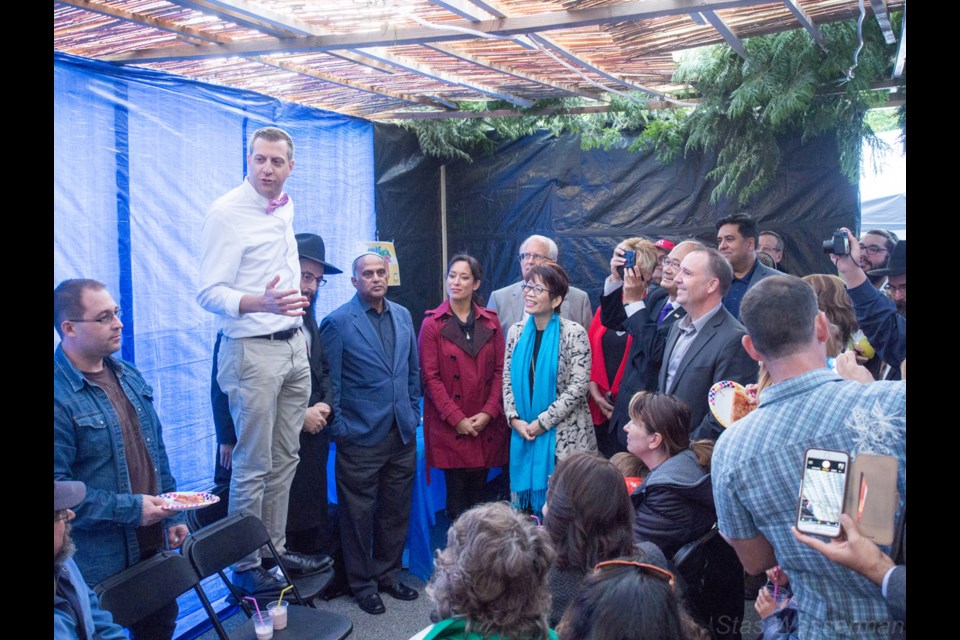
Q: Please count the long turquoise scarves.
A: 1